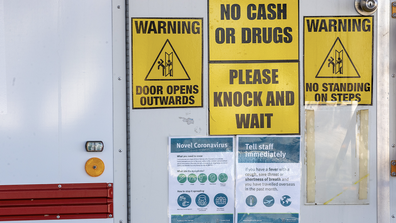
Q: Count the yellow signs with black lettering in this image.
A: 4